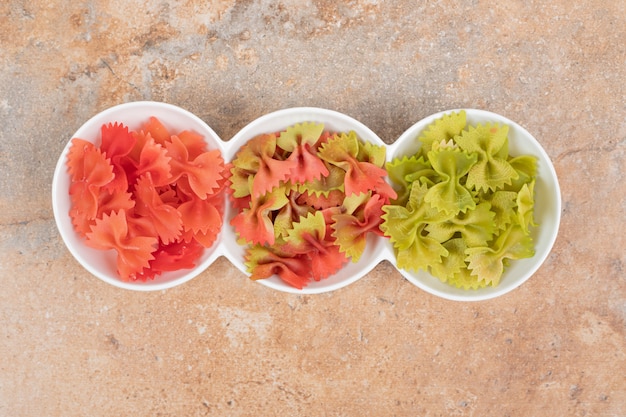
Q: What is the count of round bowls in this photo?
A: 3